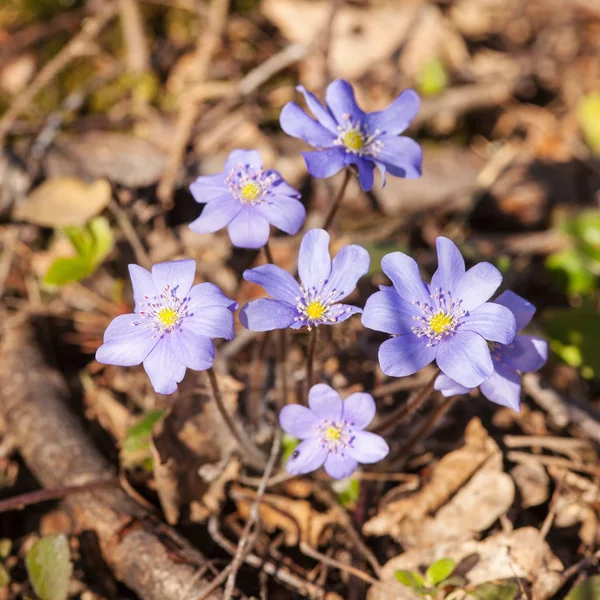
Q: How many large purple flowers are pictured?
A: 7